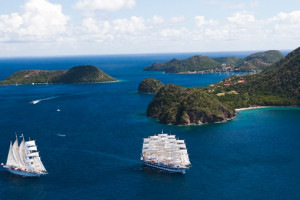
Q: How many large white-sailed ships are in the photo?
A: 2